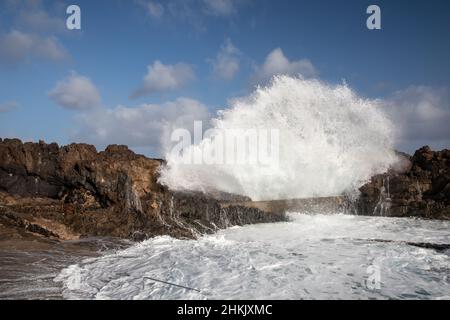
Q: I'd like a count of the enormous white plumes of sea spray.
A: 1